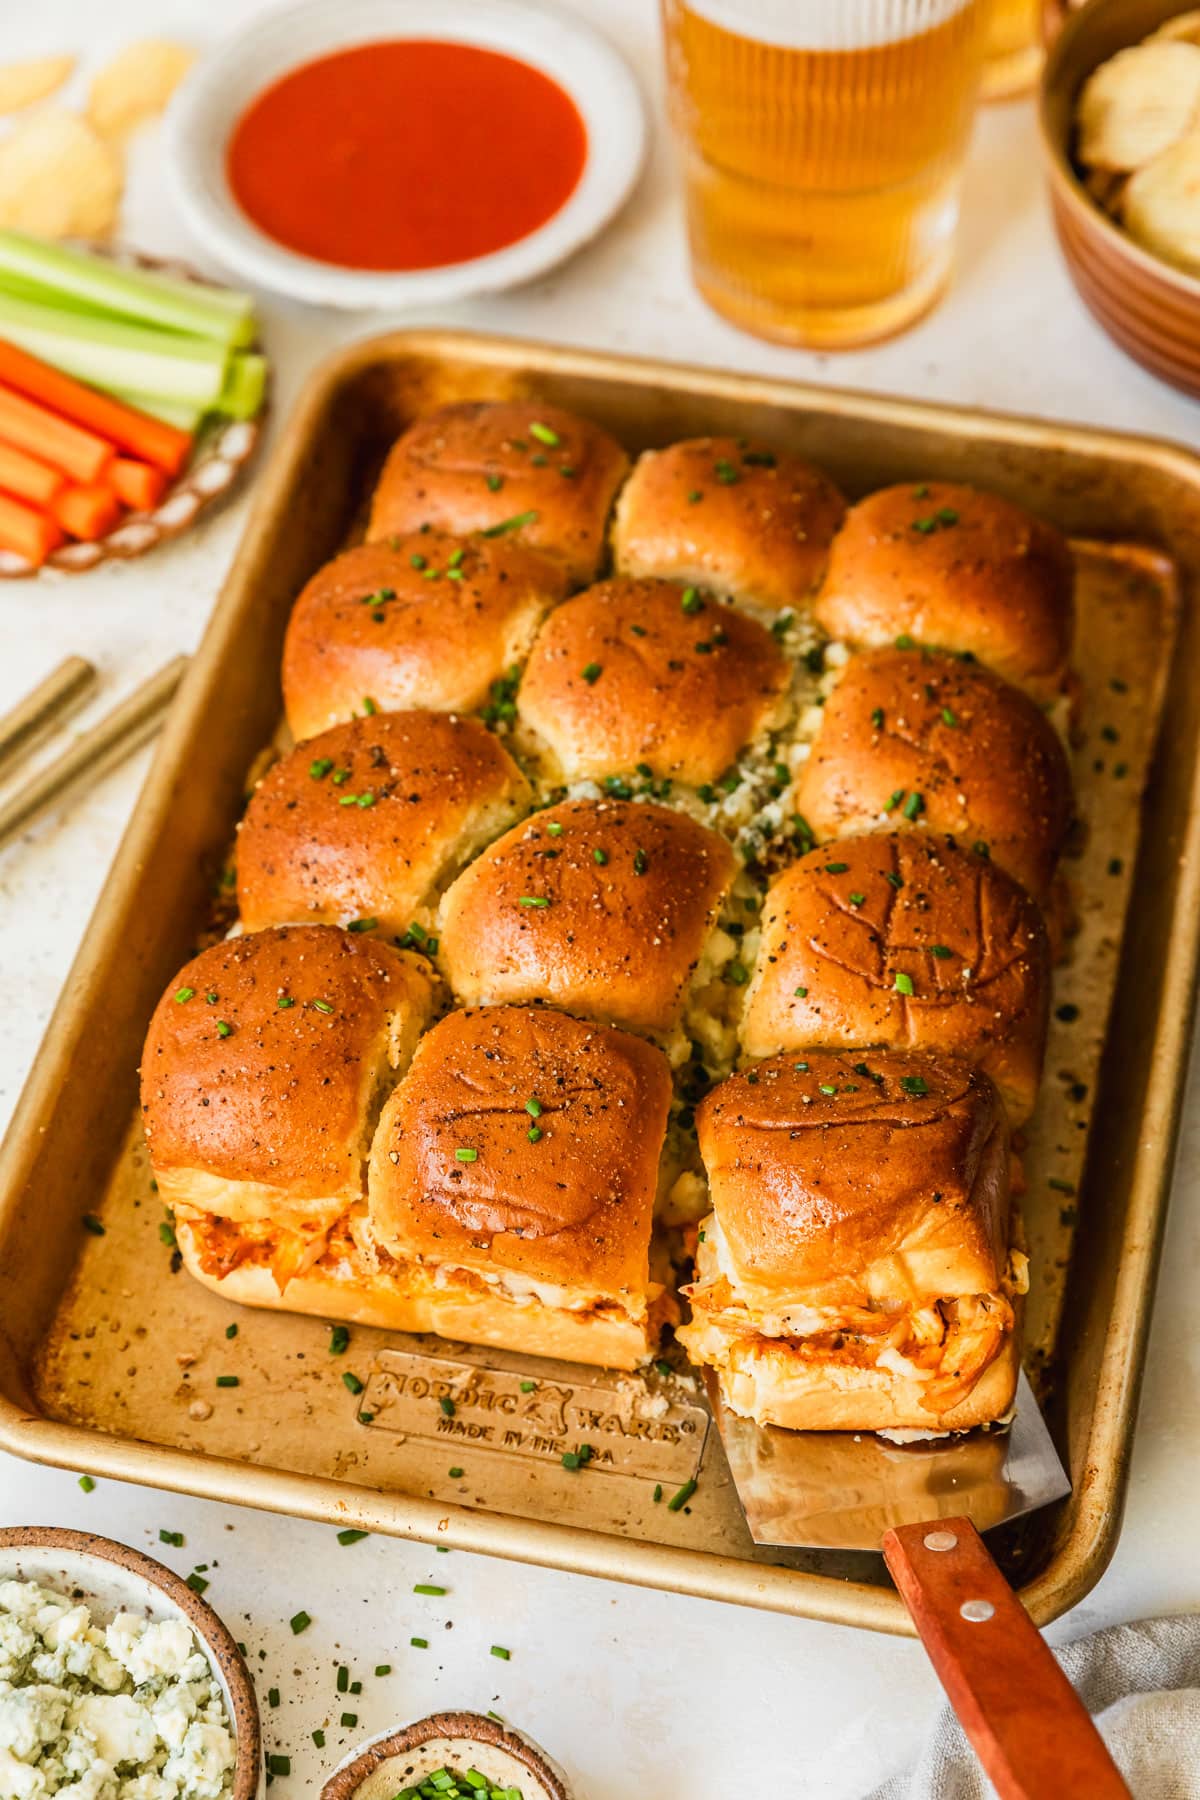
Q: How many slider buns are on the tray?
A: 12